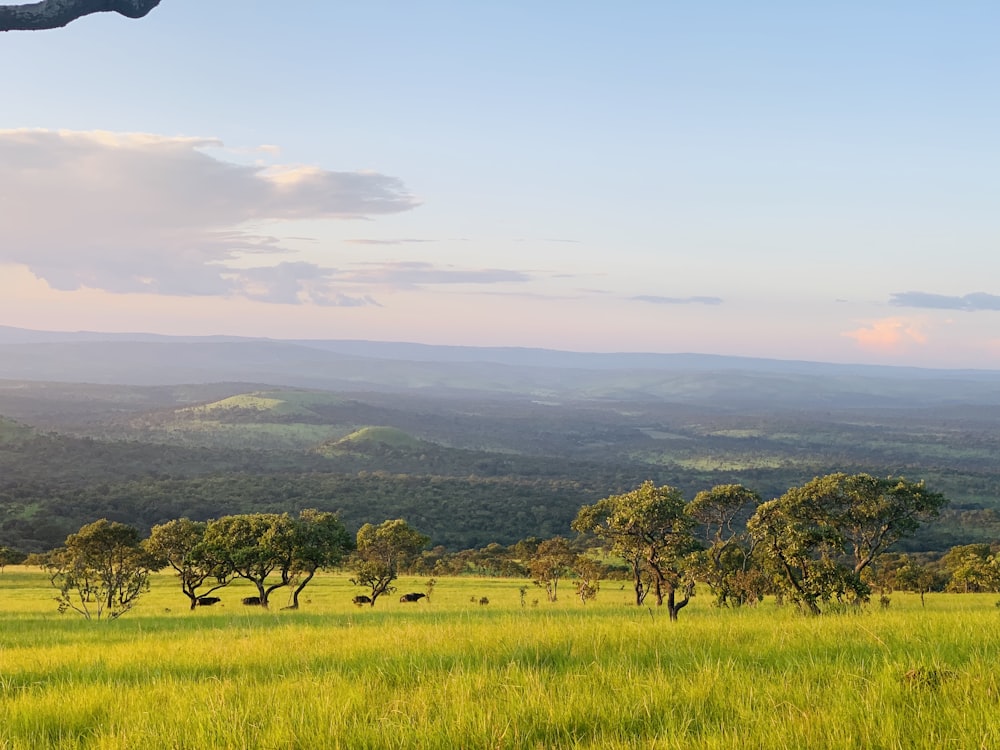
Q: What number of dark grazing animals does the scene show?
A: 4